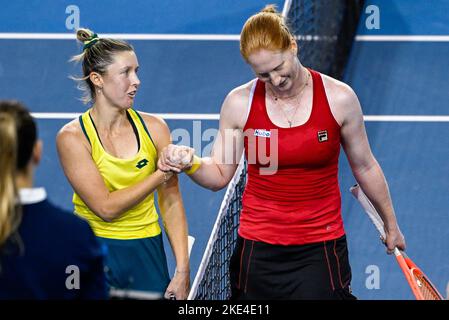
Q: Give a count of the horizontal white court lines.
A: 2